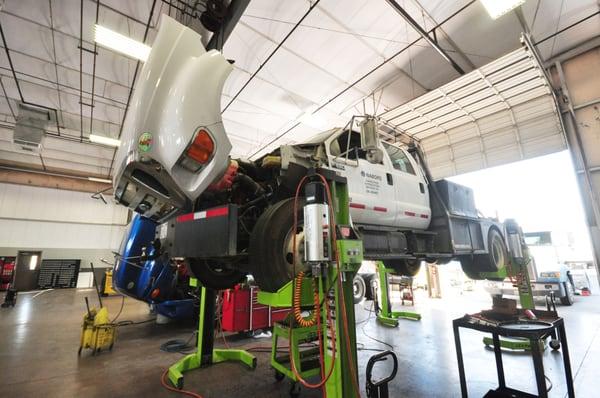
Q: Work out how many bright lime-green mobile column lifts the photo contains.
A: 4